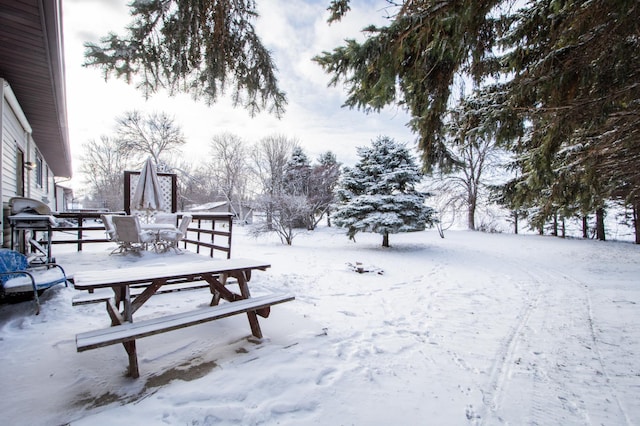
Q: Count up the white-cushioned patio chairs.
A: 4